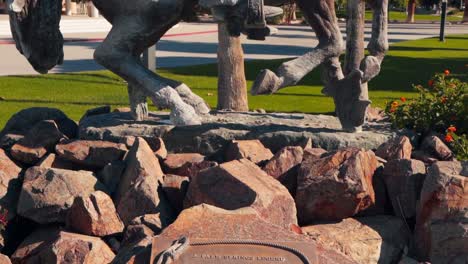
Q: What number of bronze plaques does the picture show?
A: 1